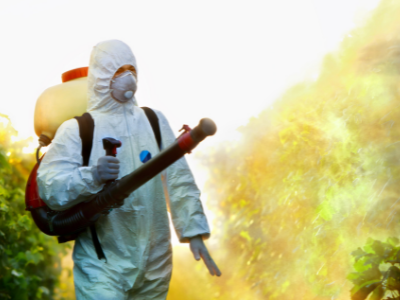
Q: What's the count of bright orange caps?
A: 1